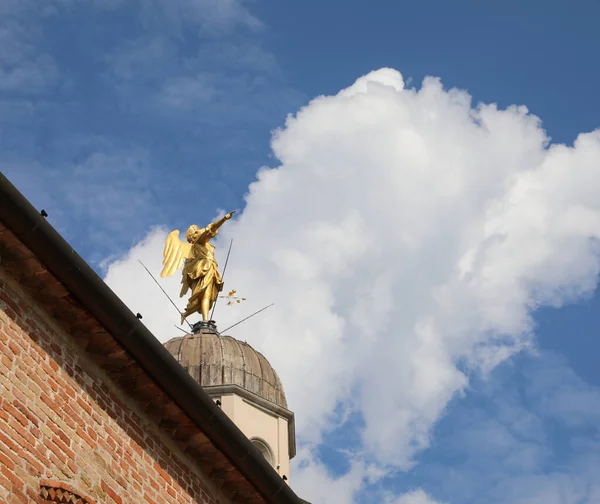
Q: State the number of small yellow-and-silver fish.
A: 0